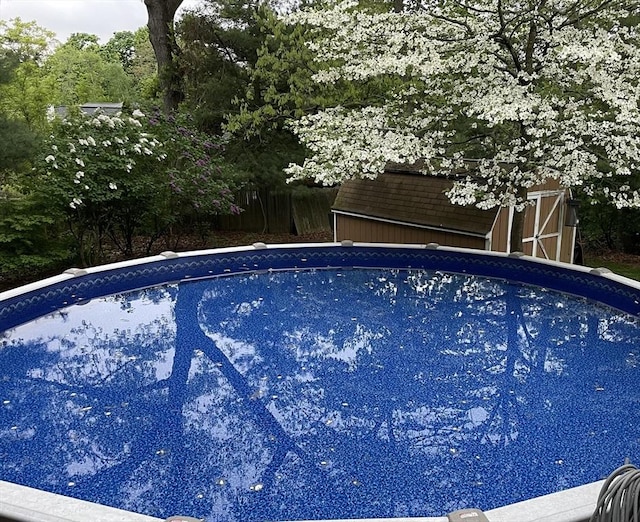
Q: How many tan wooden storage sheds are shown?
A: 1